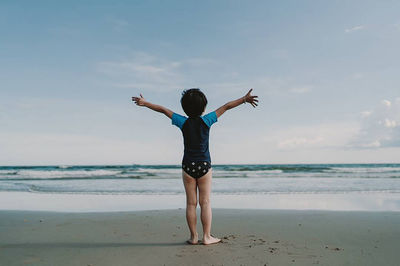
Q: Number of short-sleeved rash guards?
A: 1